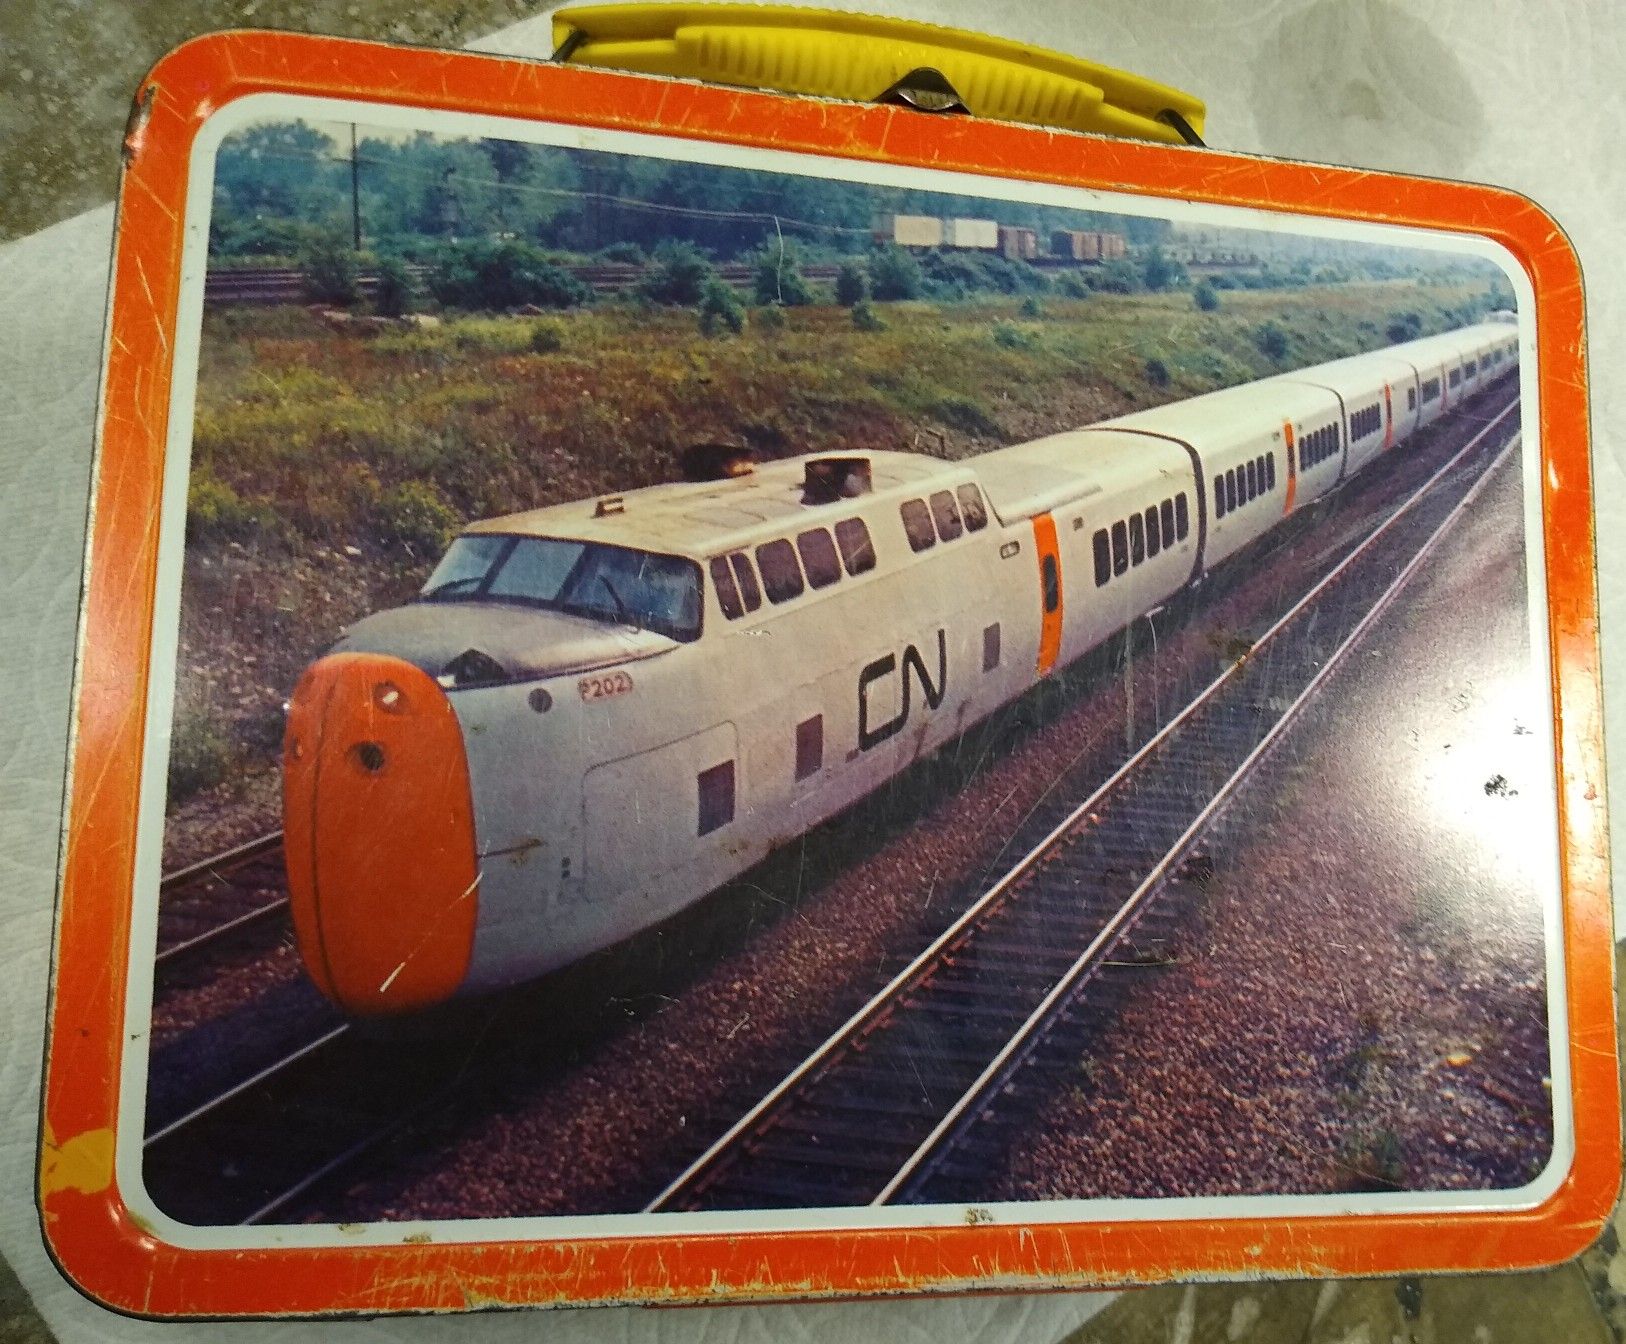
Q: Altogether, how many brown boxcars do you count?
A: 3